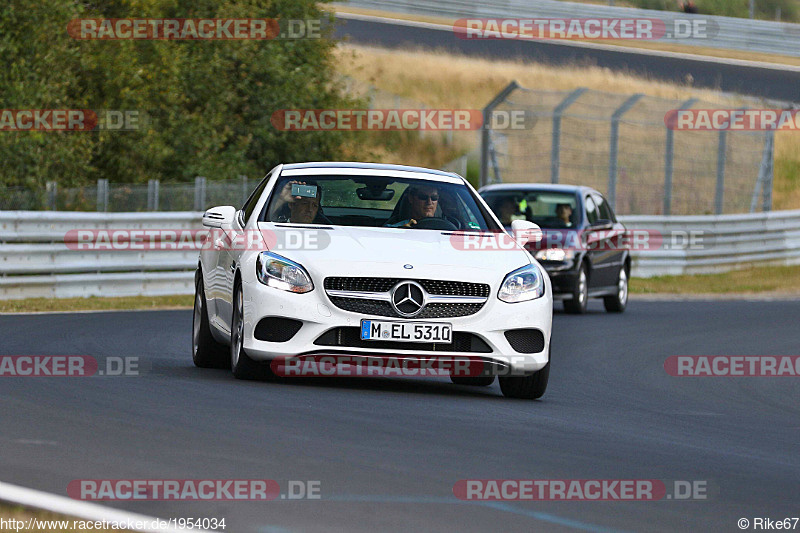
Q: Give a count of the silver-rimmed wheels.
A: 4